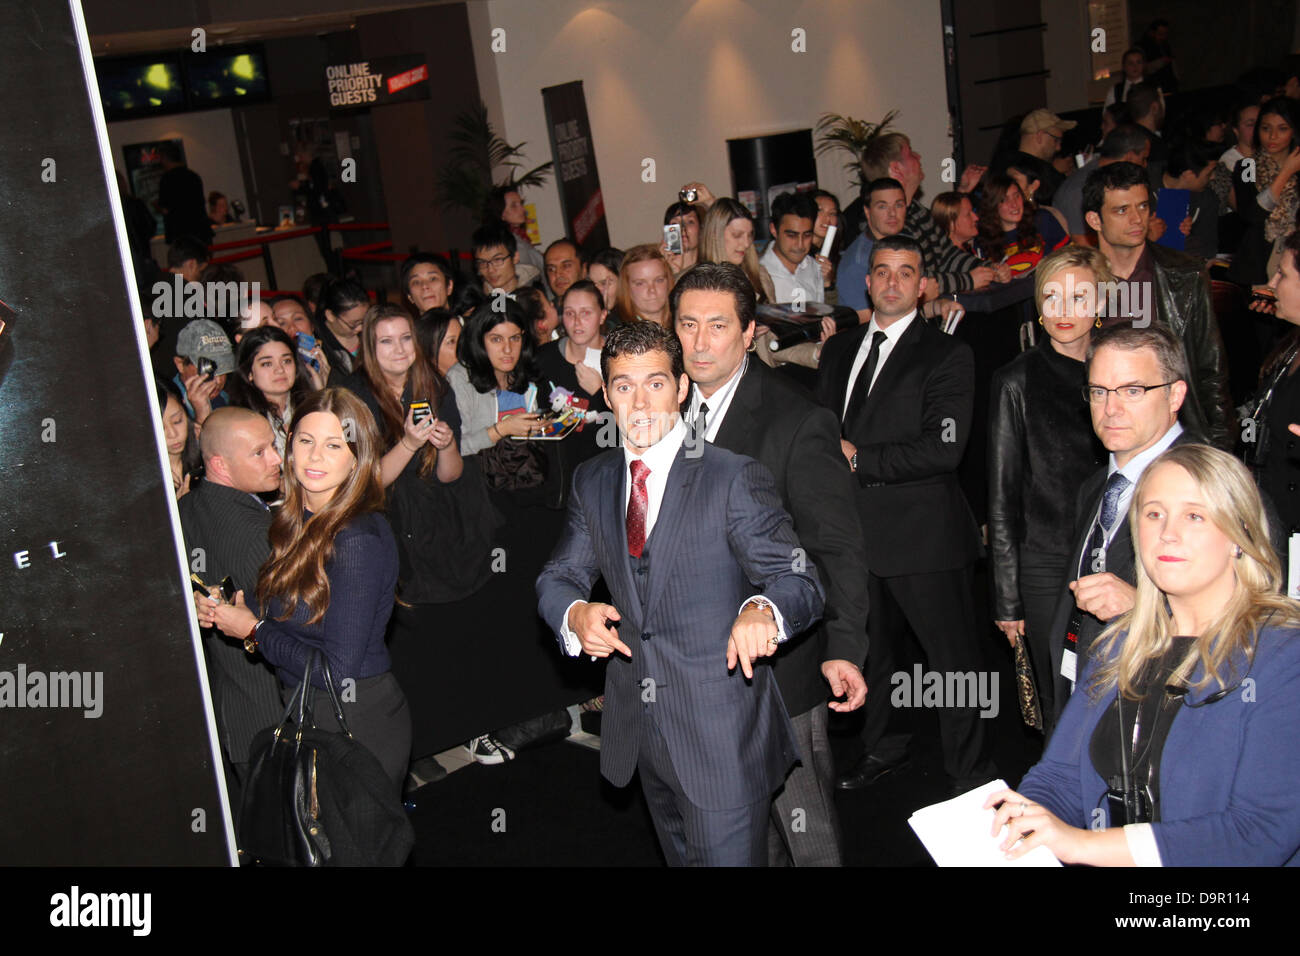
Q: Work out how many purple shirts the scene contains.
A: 1